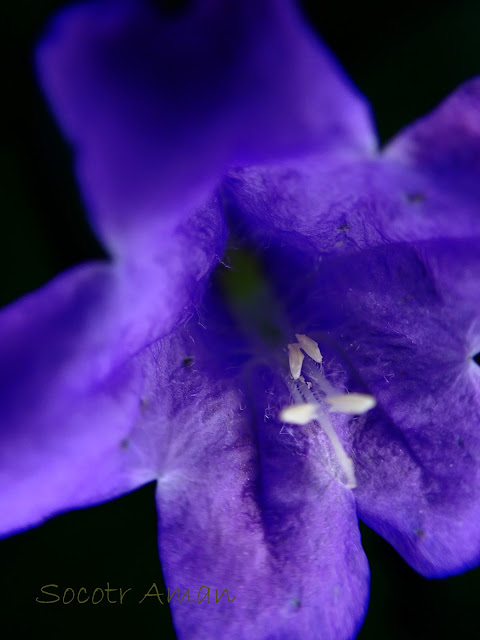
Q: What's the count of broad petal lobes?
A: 5